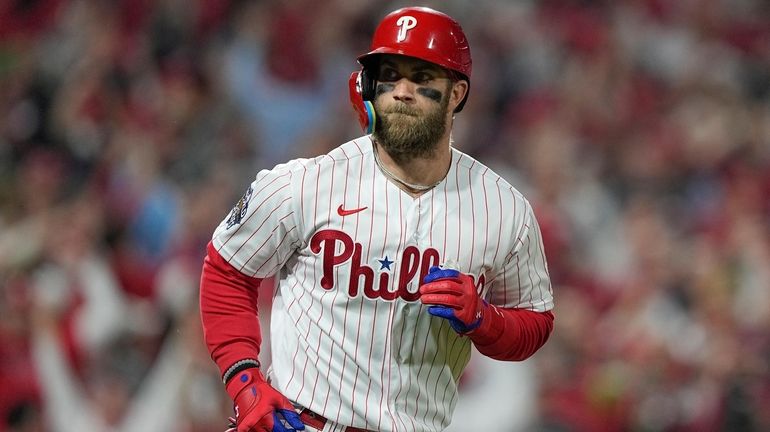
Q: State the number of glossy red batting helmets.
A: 1